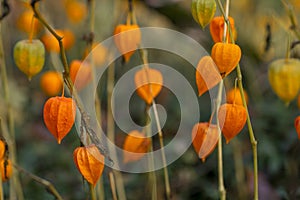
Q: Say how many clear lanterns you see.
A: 12